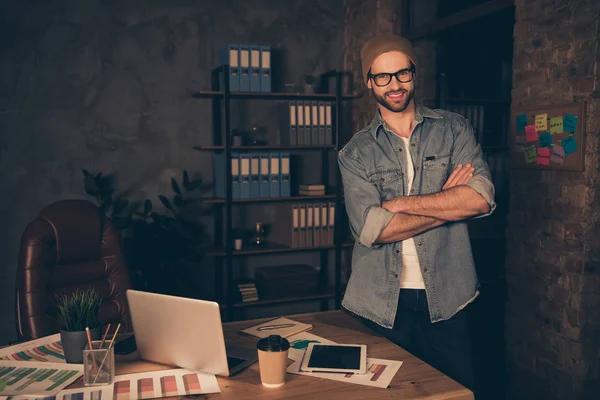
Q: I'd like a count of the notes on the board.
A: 11